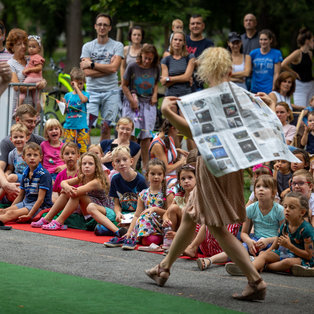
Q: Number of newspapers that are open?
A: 1